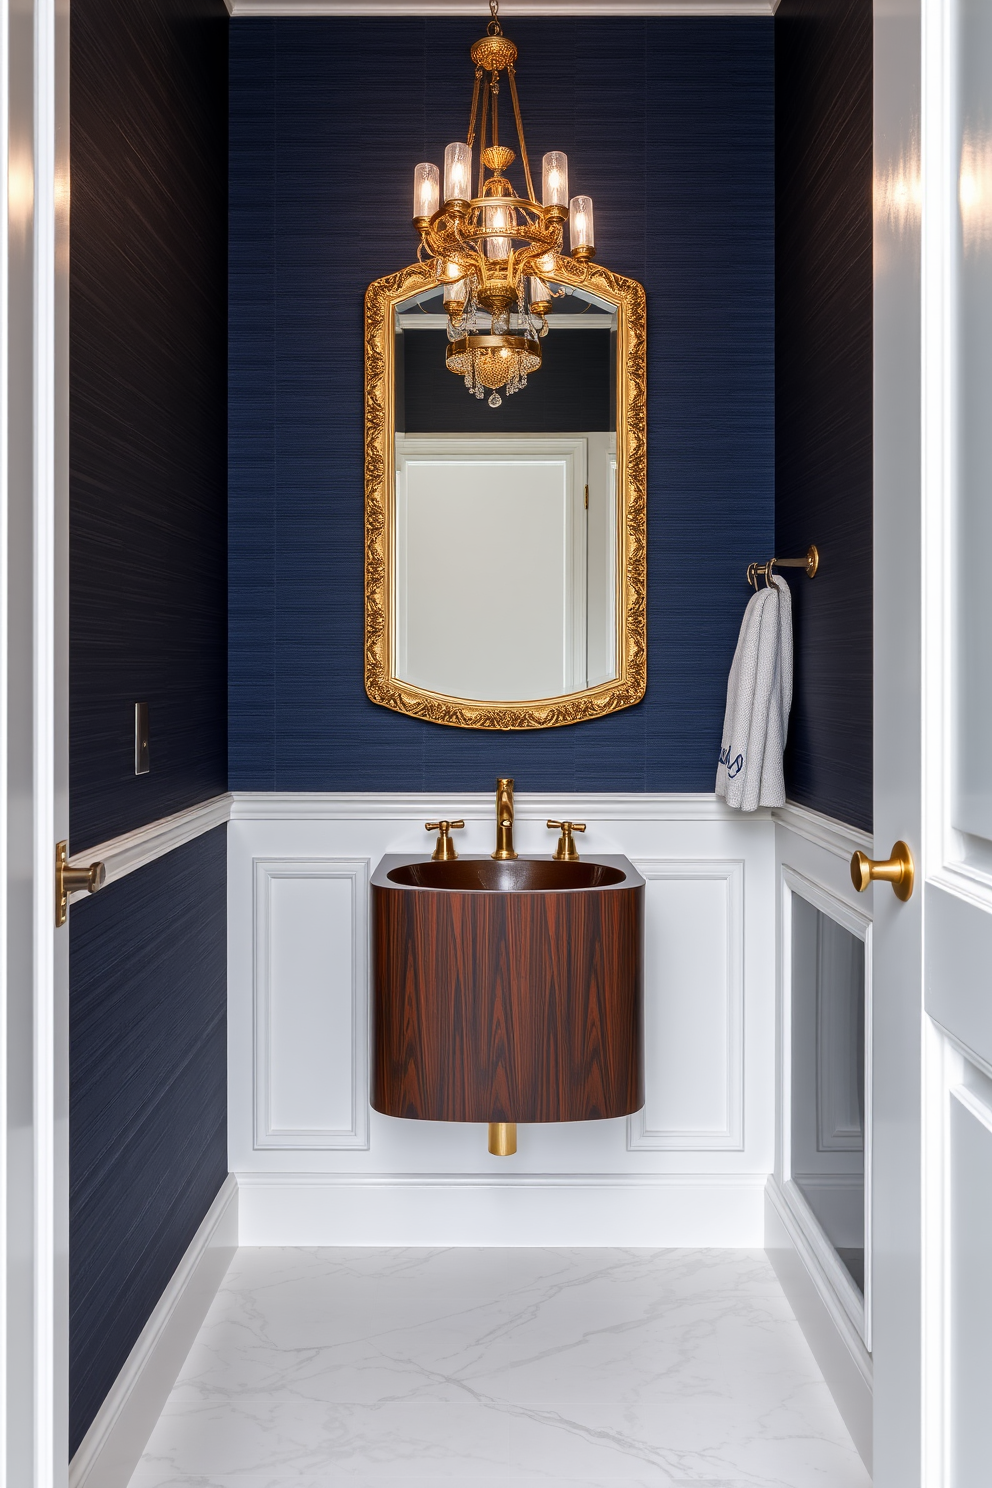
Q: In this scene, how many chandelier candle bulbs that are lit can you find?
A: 7